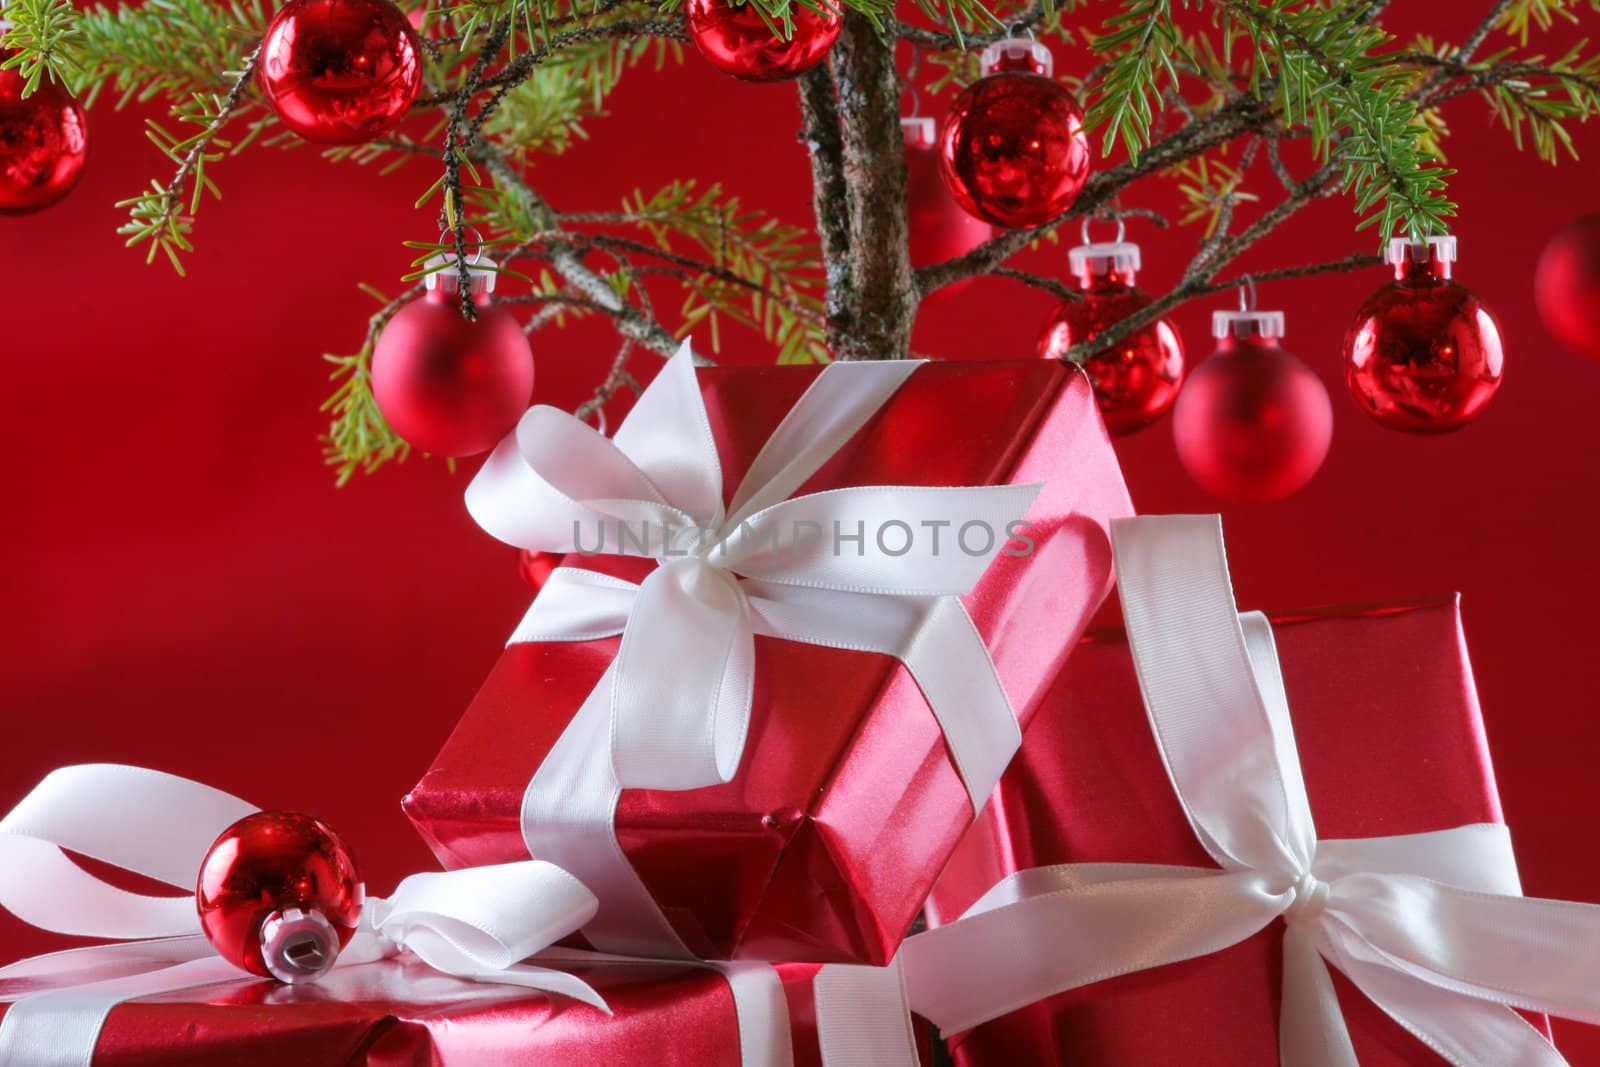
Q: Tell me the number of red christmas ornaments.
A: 12